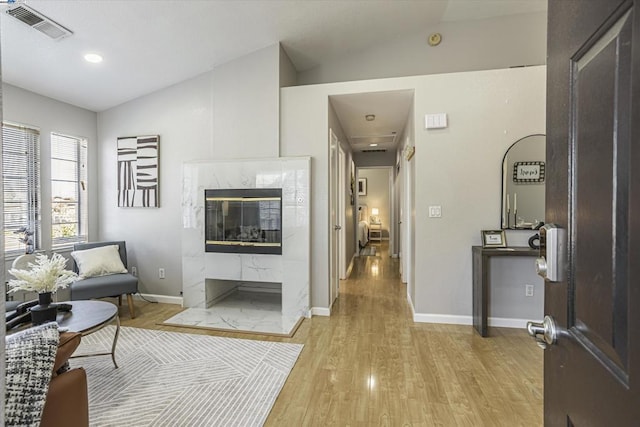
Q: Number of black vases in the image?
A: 1